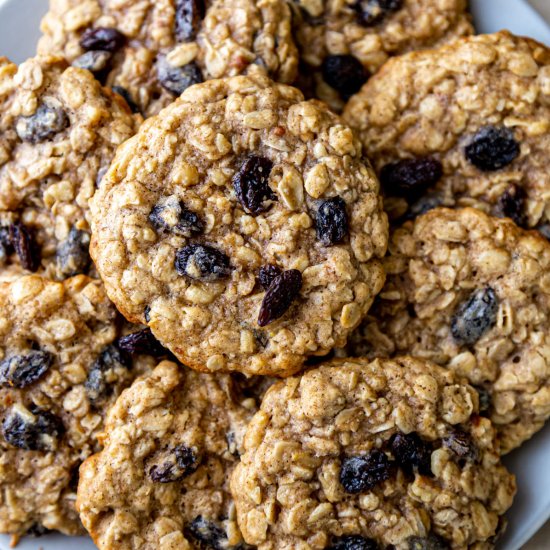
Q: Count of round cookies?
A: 9